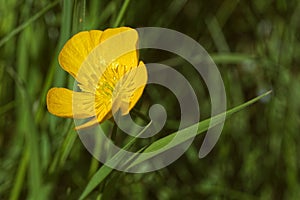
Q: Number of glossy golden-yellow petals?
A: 5